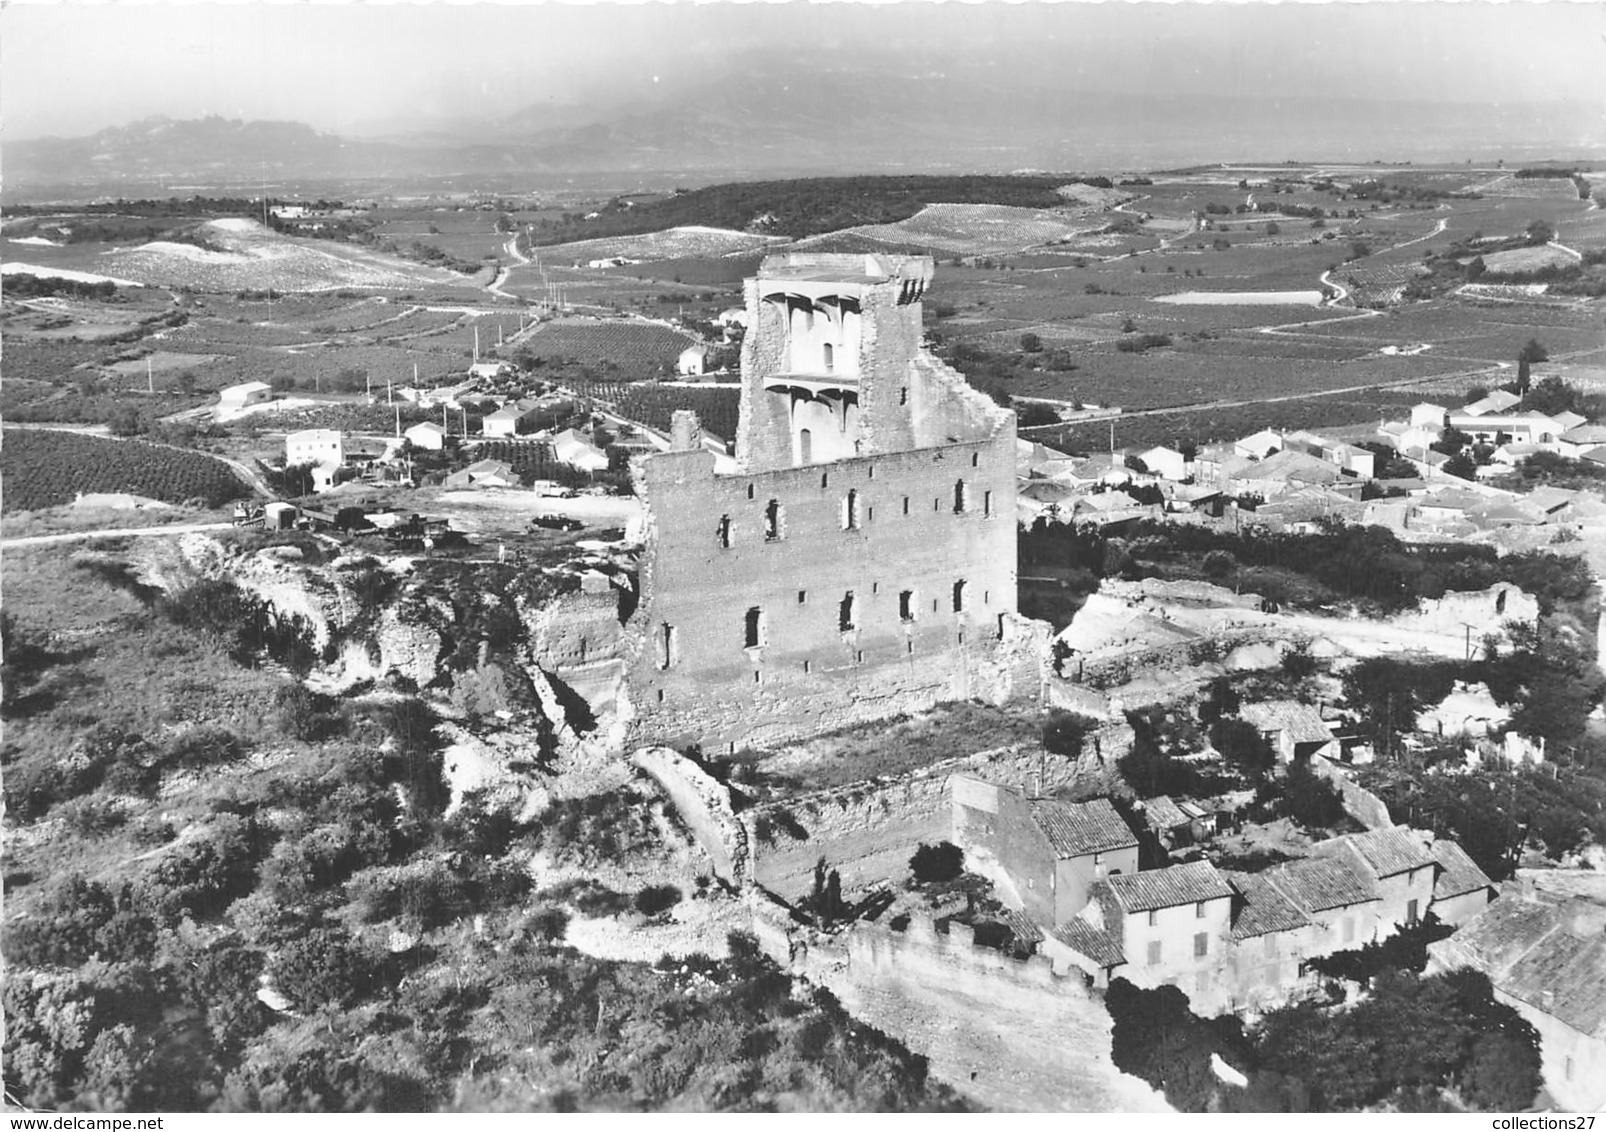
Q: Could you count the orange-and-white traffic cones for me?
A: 0